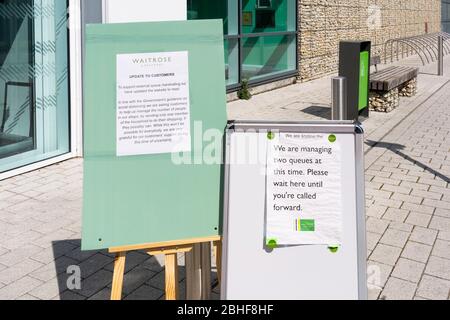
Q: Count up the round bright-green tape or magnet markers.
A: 4